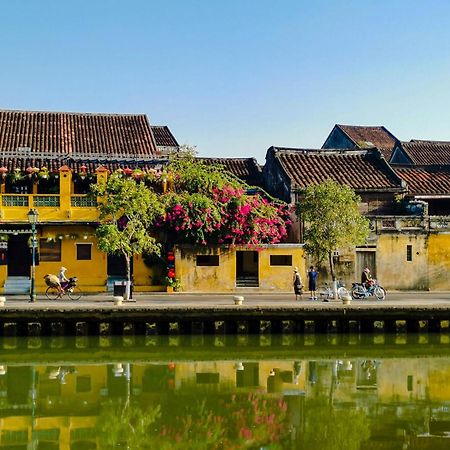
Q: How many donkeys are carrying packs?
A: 0